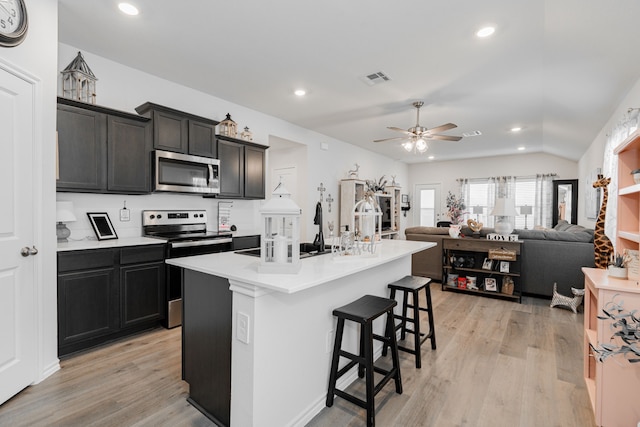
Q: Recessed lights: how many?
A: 6